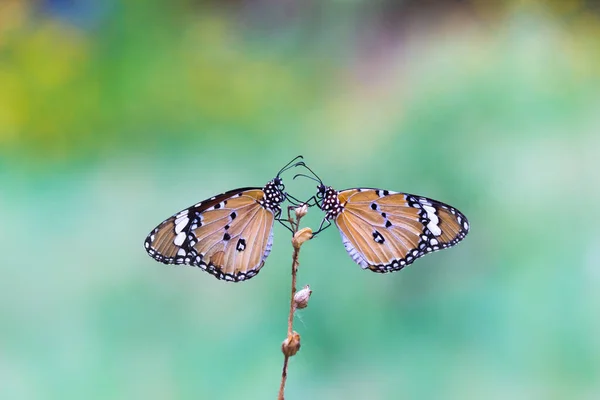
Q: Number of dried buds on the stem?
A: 4